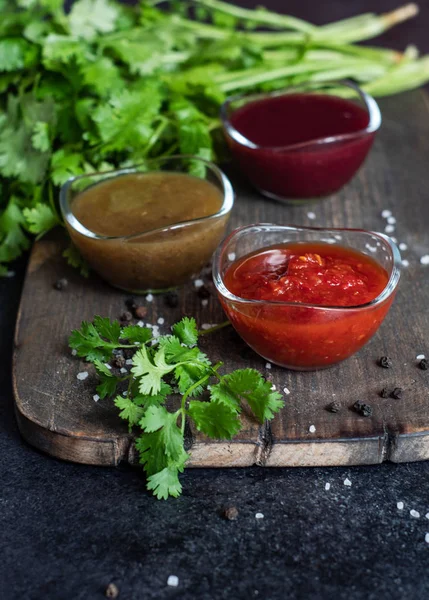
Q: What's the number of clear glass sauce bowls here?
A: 3